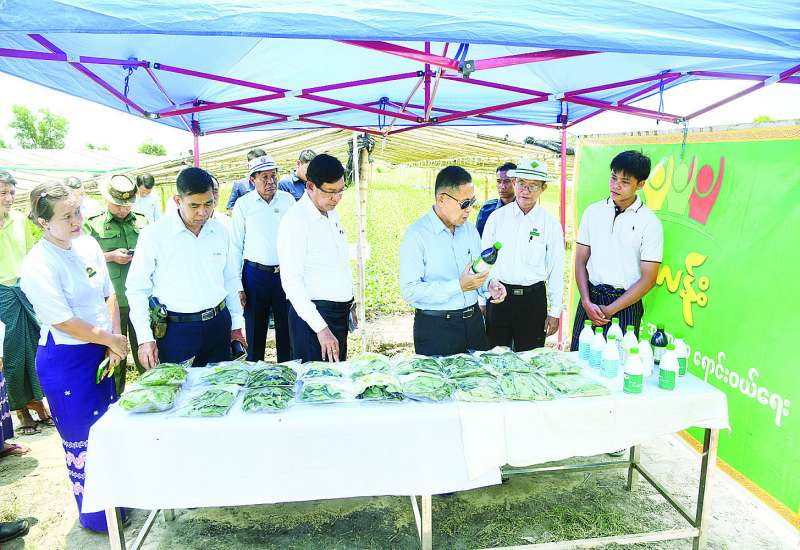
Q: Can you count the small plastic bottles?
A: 11